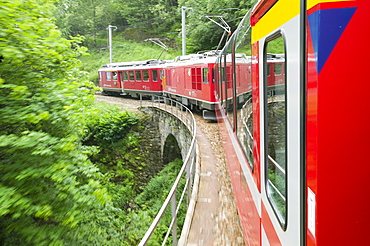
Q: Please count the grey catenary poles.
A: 2